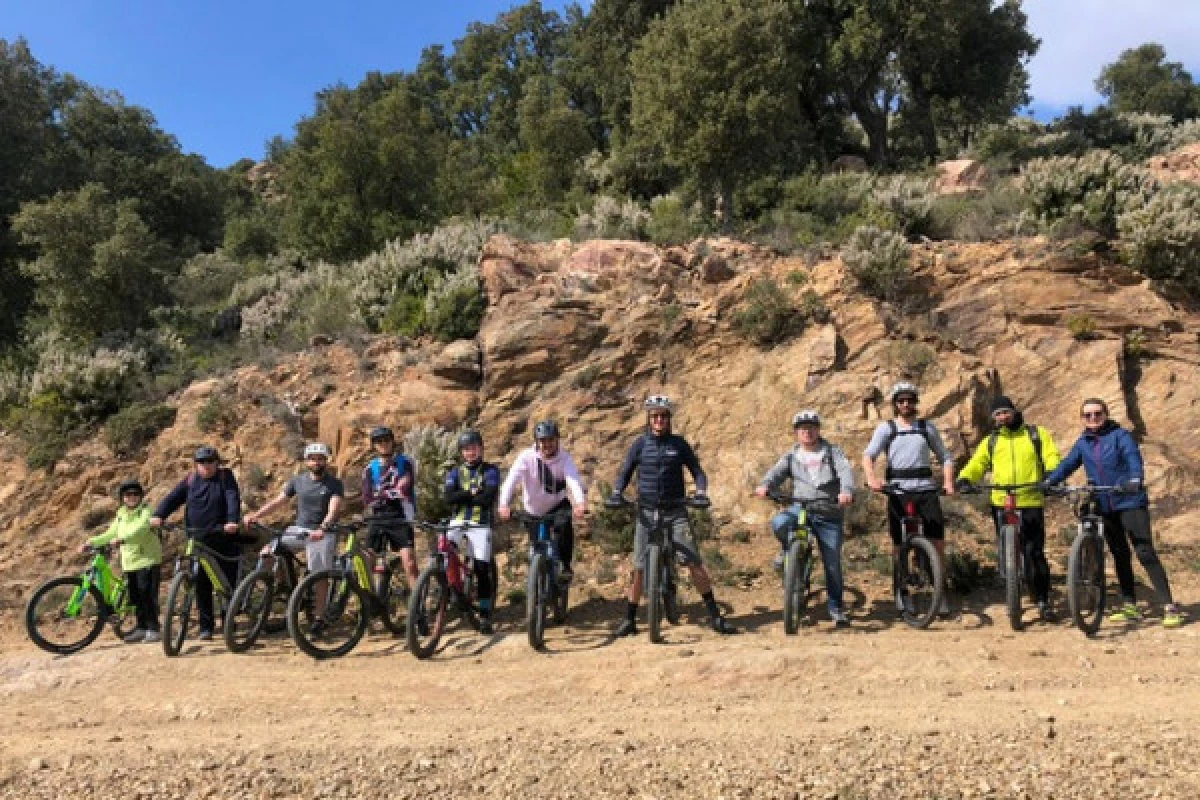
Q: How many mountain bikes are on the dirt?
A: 11